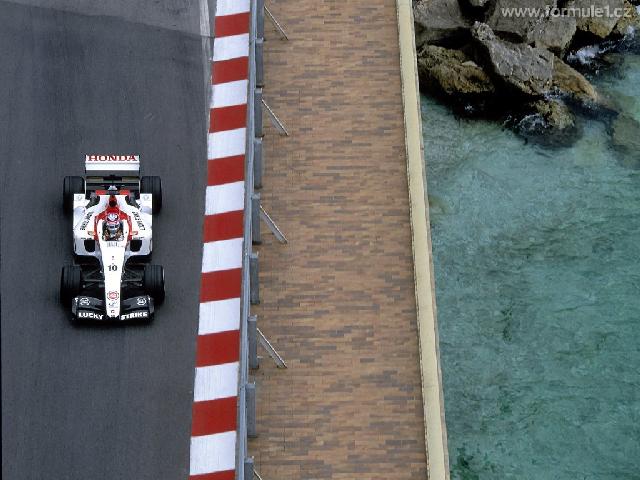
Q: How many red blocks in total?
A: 9